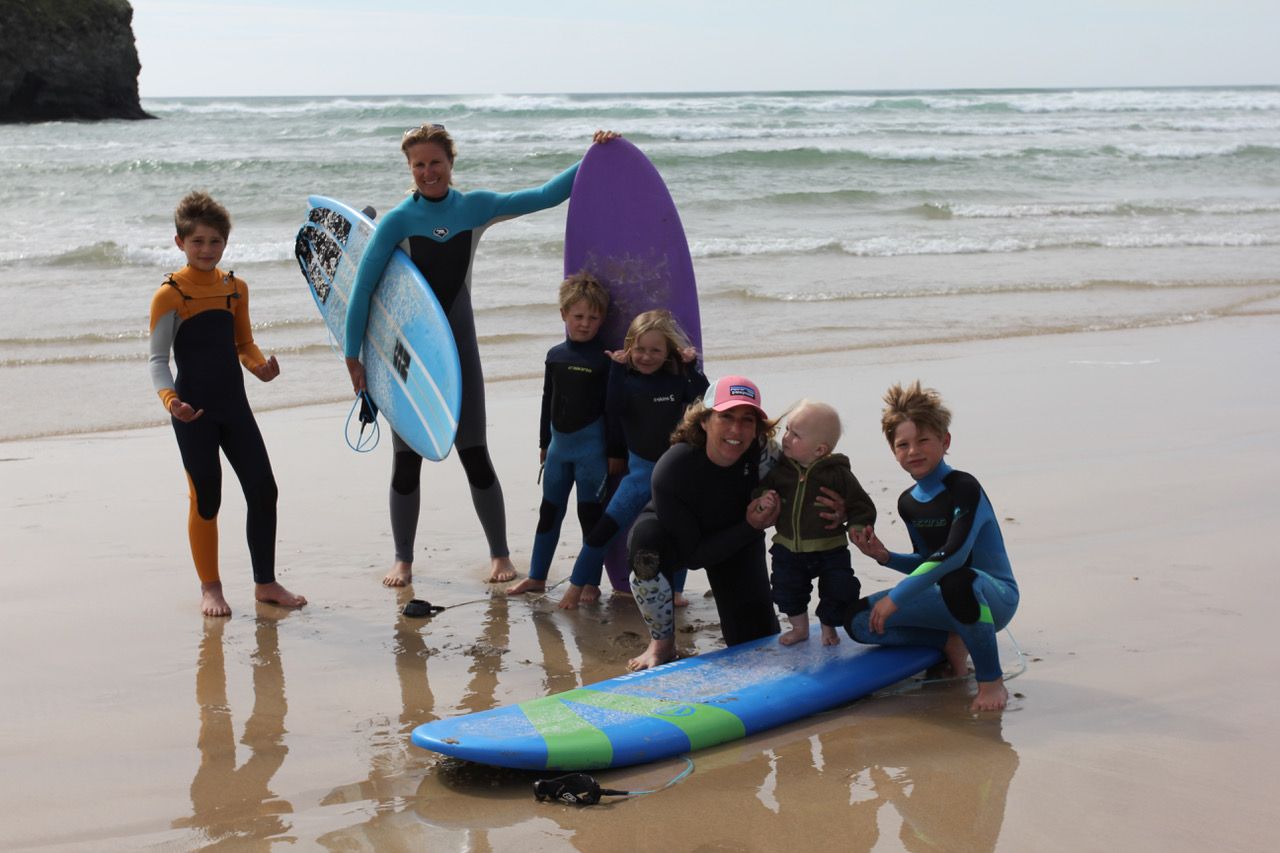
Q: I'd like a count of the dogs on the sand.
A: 0